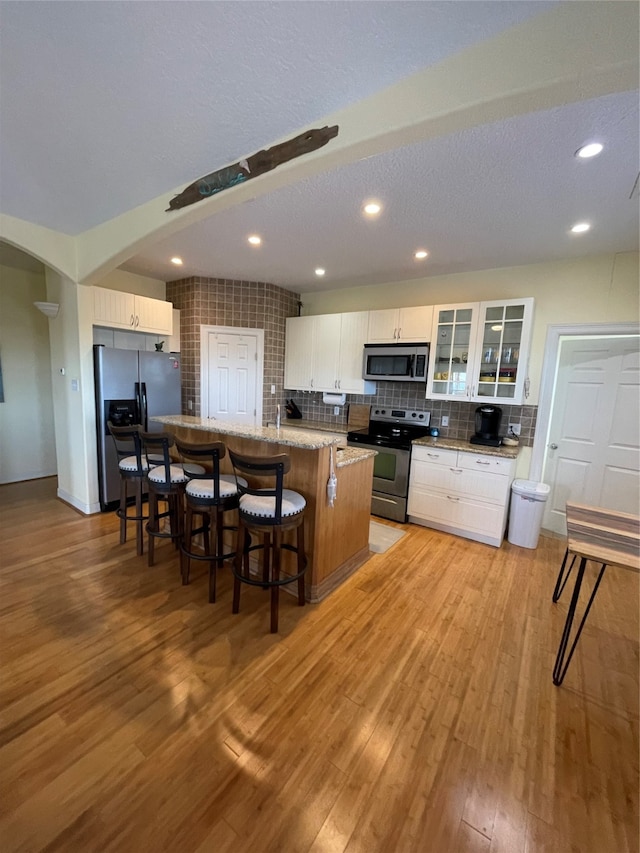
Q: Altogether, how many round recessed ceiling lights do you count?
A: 7